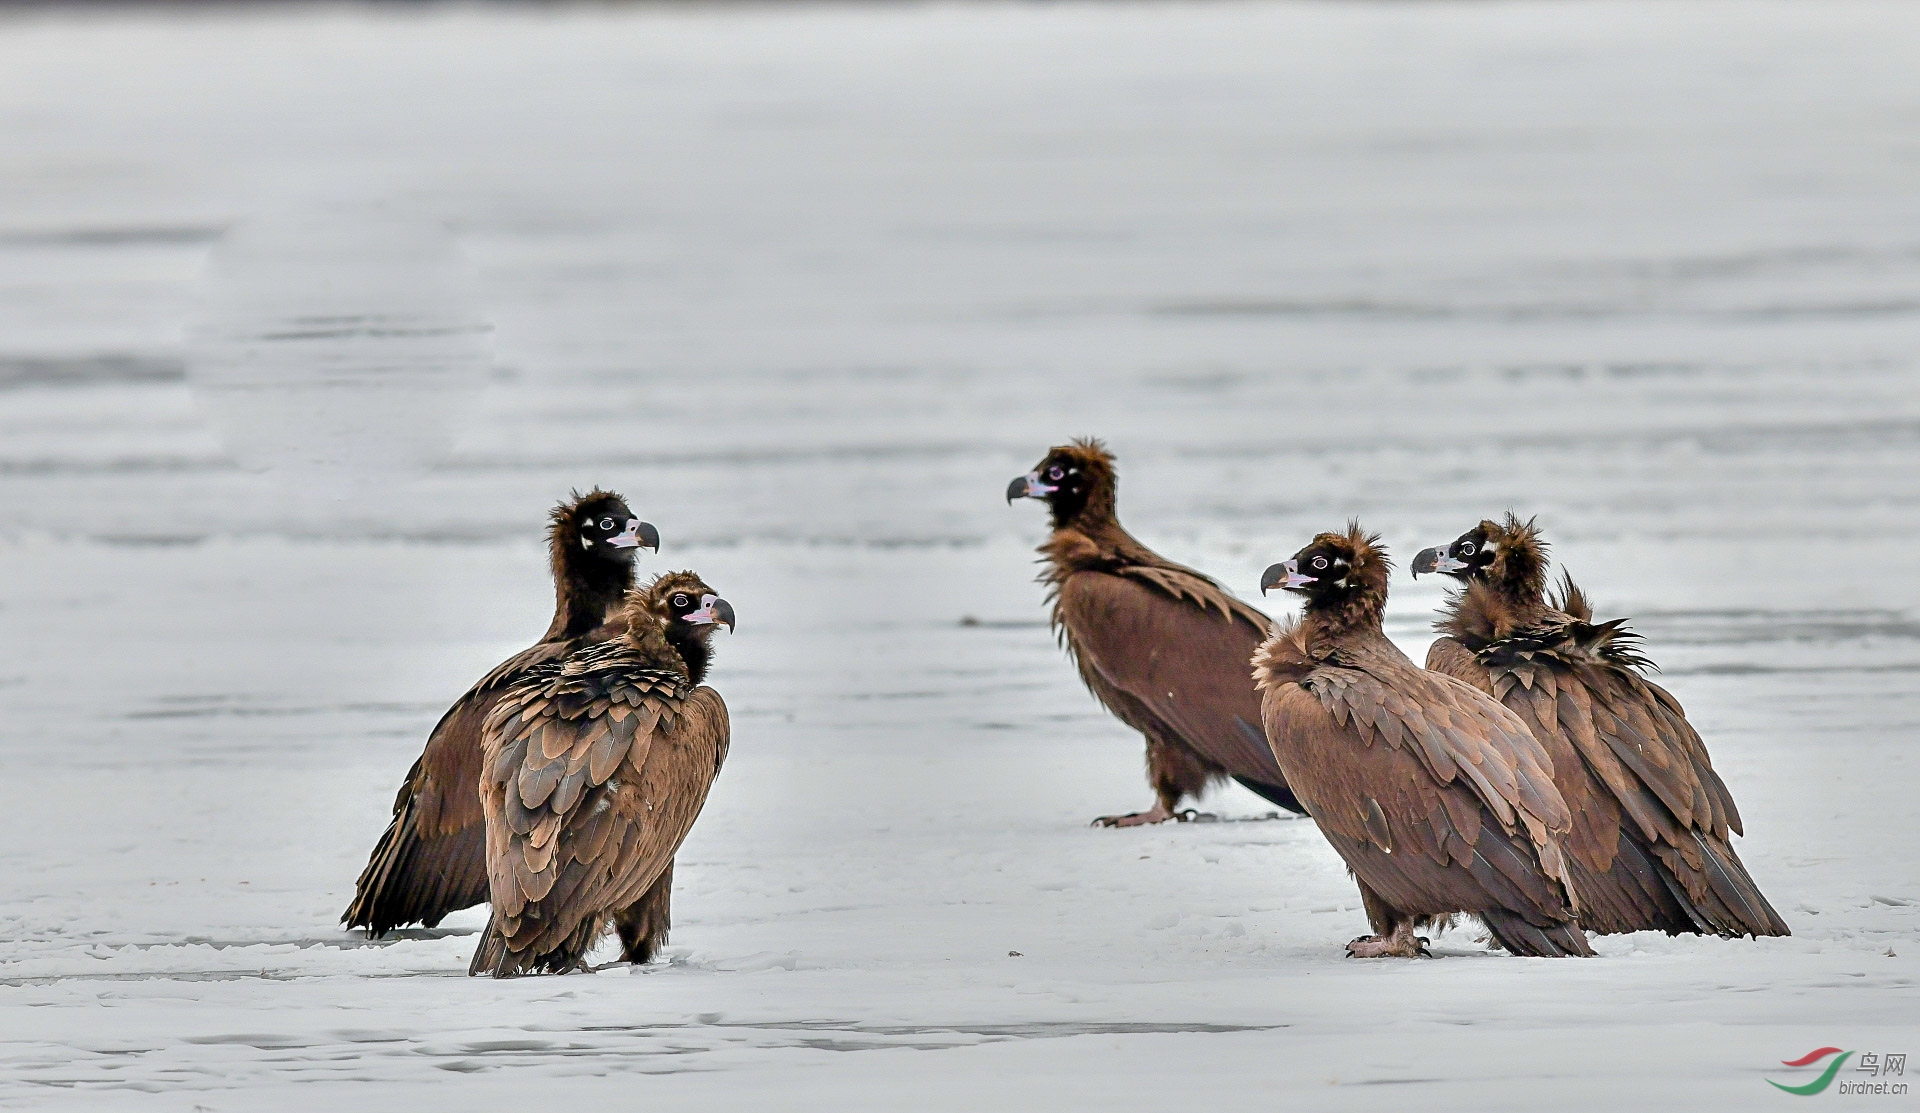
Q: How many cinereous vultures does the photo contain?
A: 5